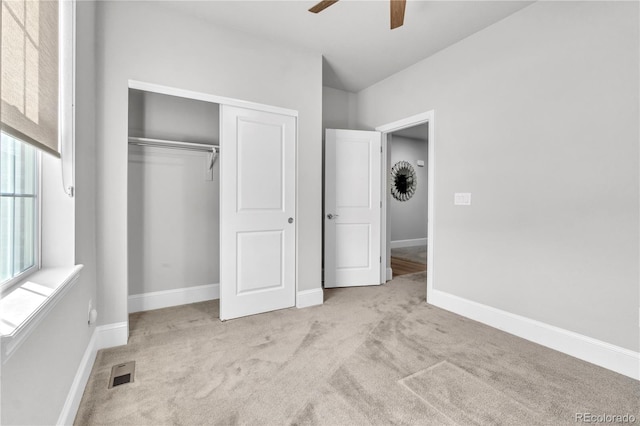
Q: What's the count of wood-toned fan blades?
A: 2